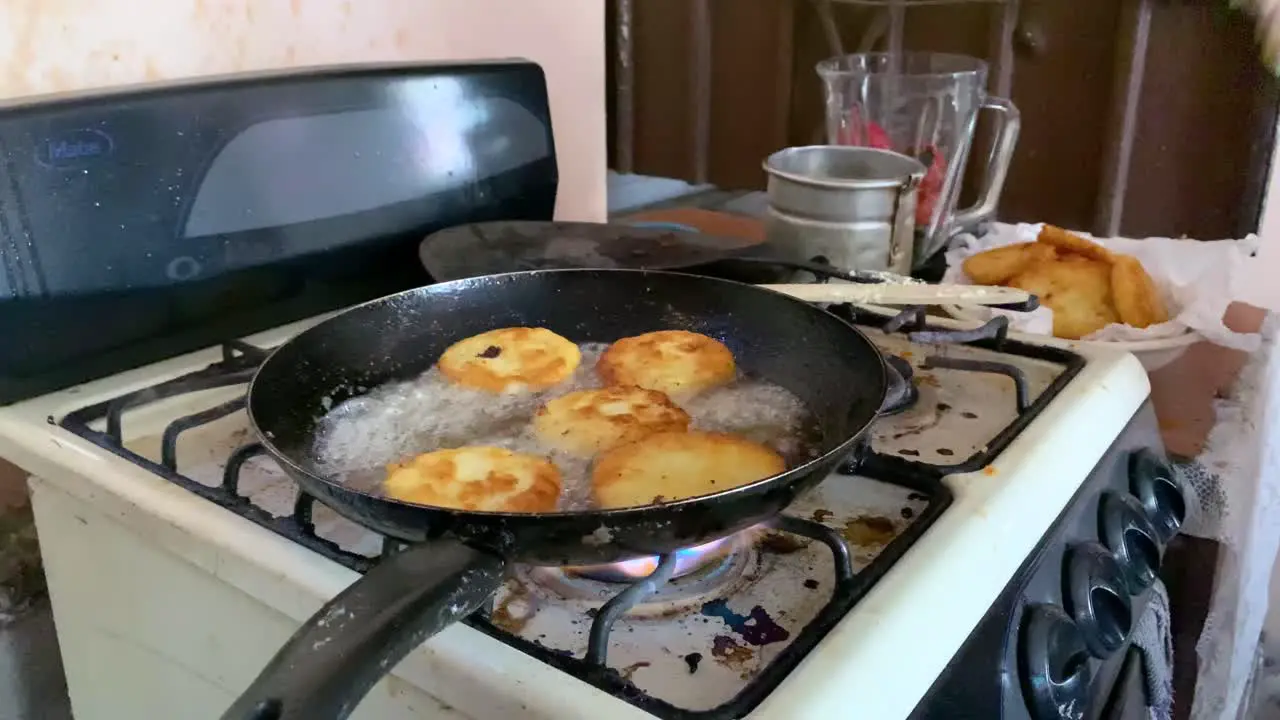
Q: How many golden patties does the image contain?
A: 9